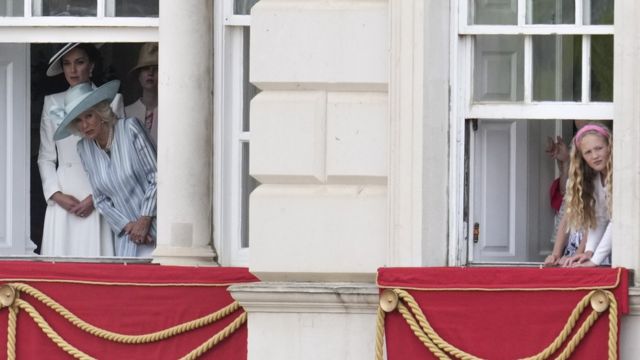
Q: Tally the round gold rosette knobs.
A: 3